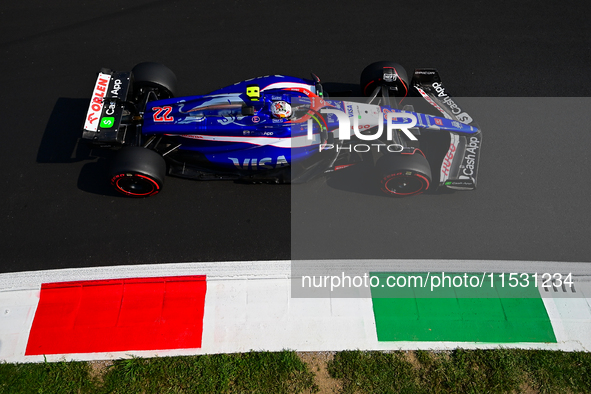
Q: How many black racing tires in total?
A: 4